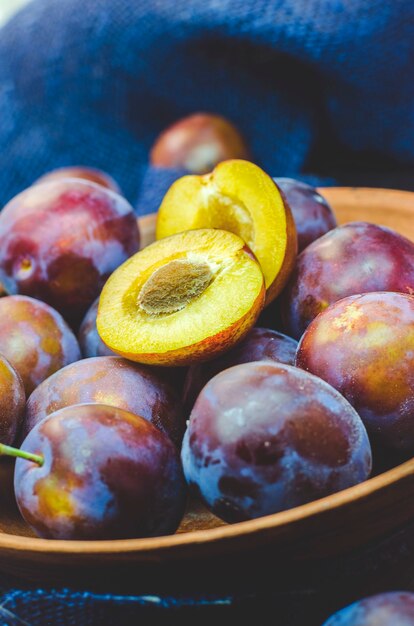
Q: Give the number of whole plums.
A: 14